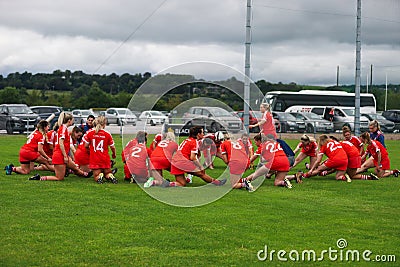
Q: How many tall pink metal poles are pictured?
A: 0